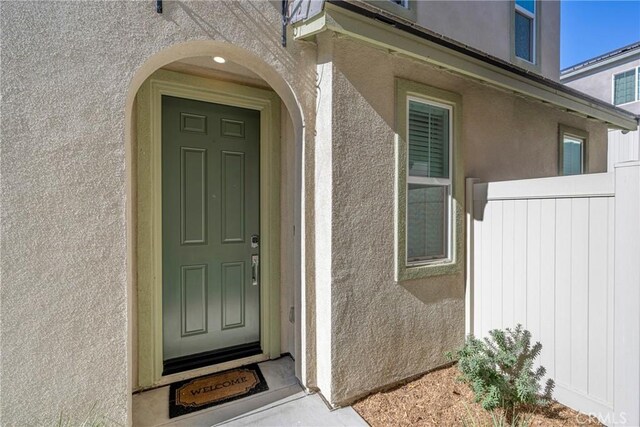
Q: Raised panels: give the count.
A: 6